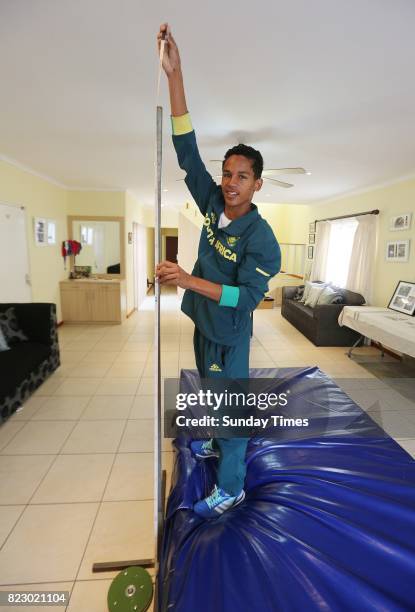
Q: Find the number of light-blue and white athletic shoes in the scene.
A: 2